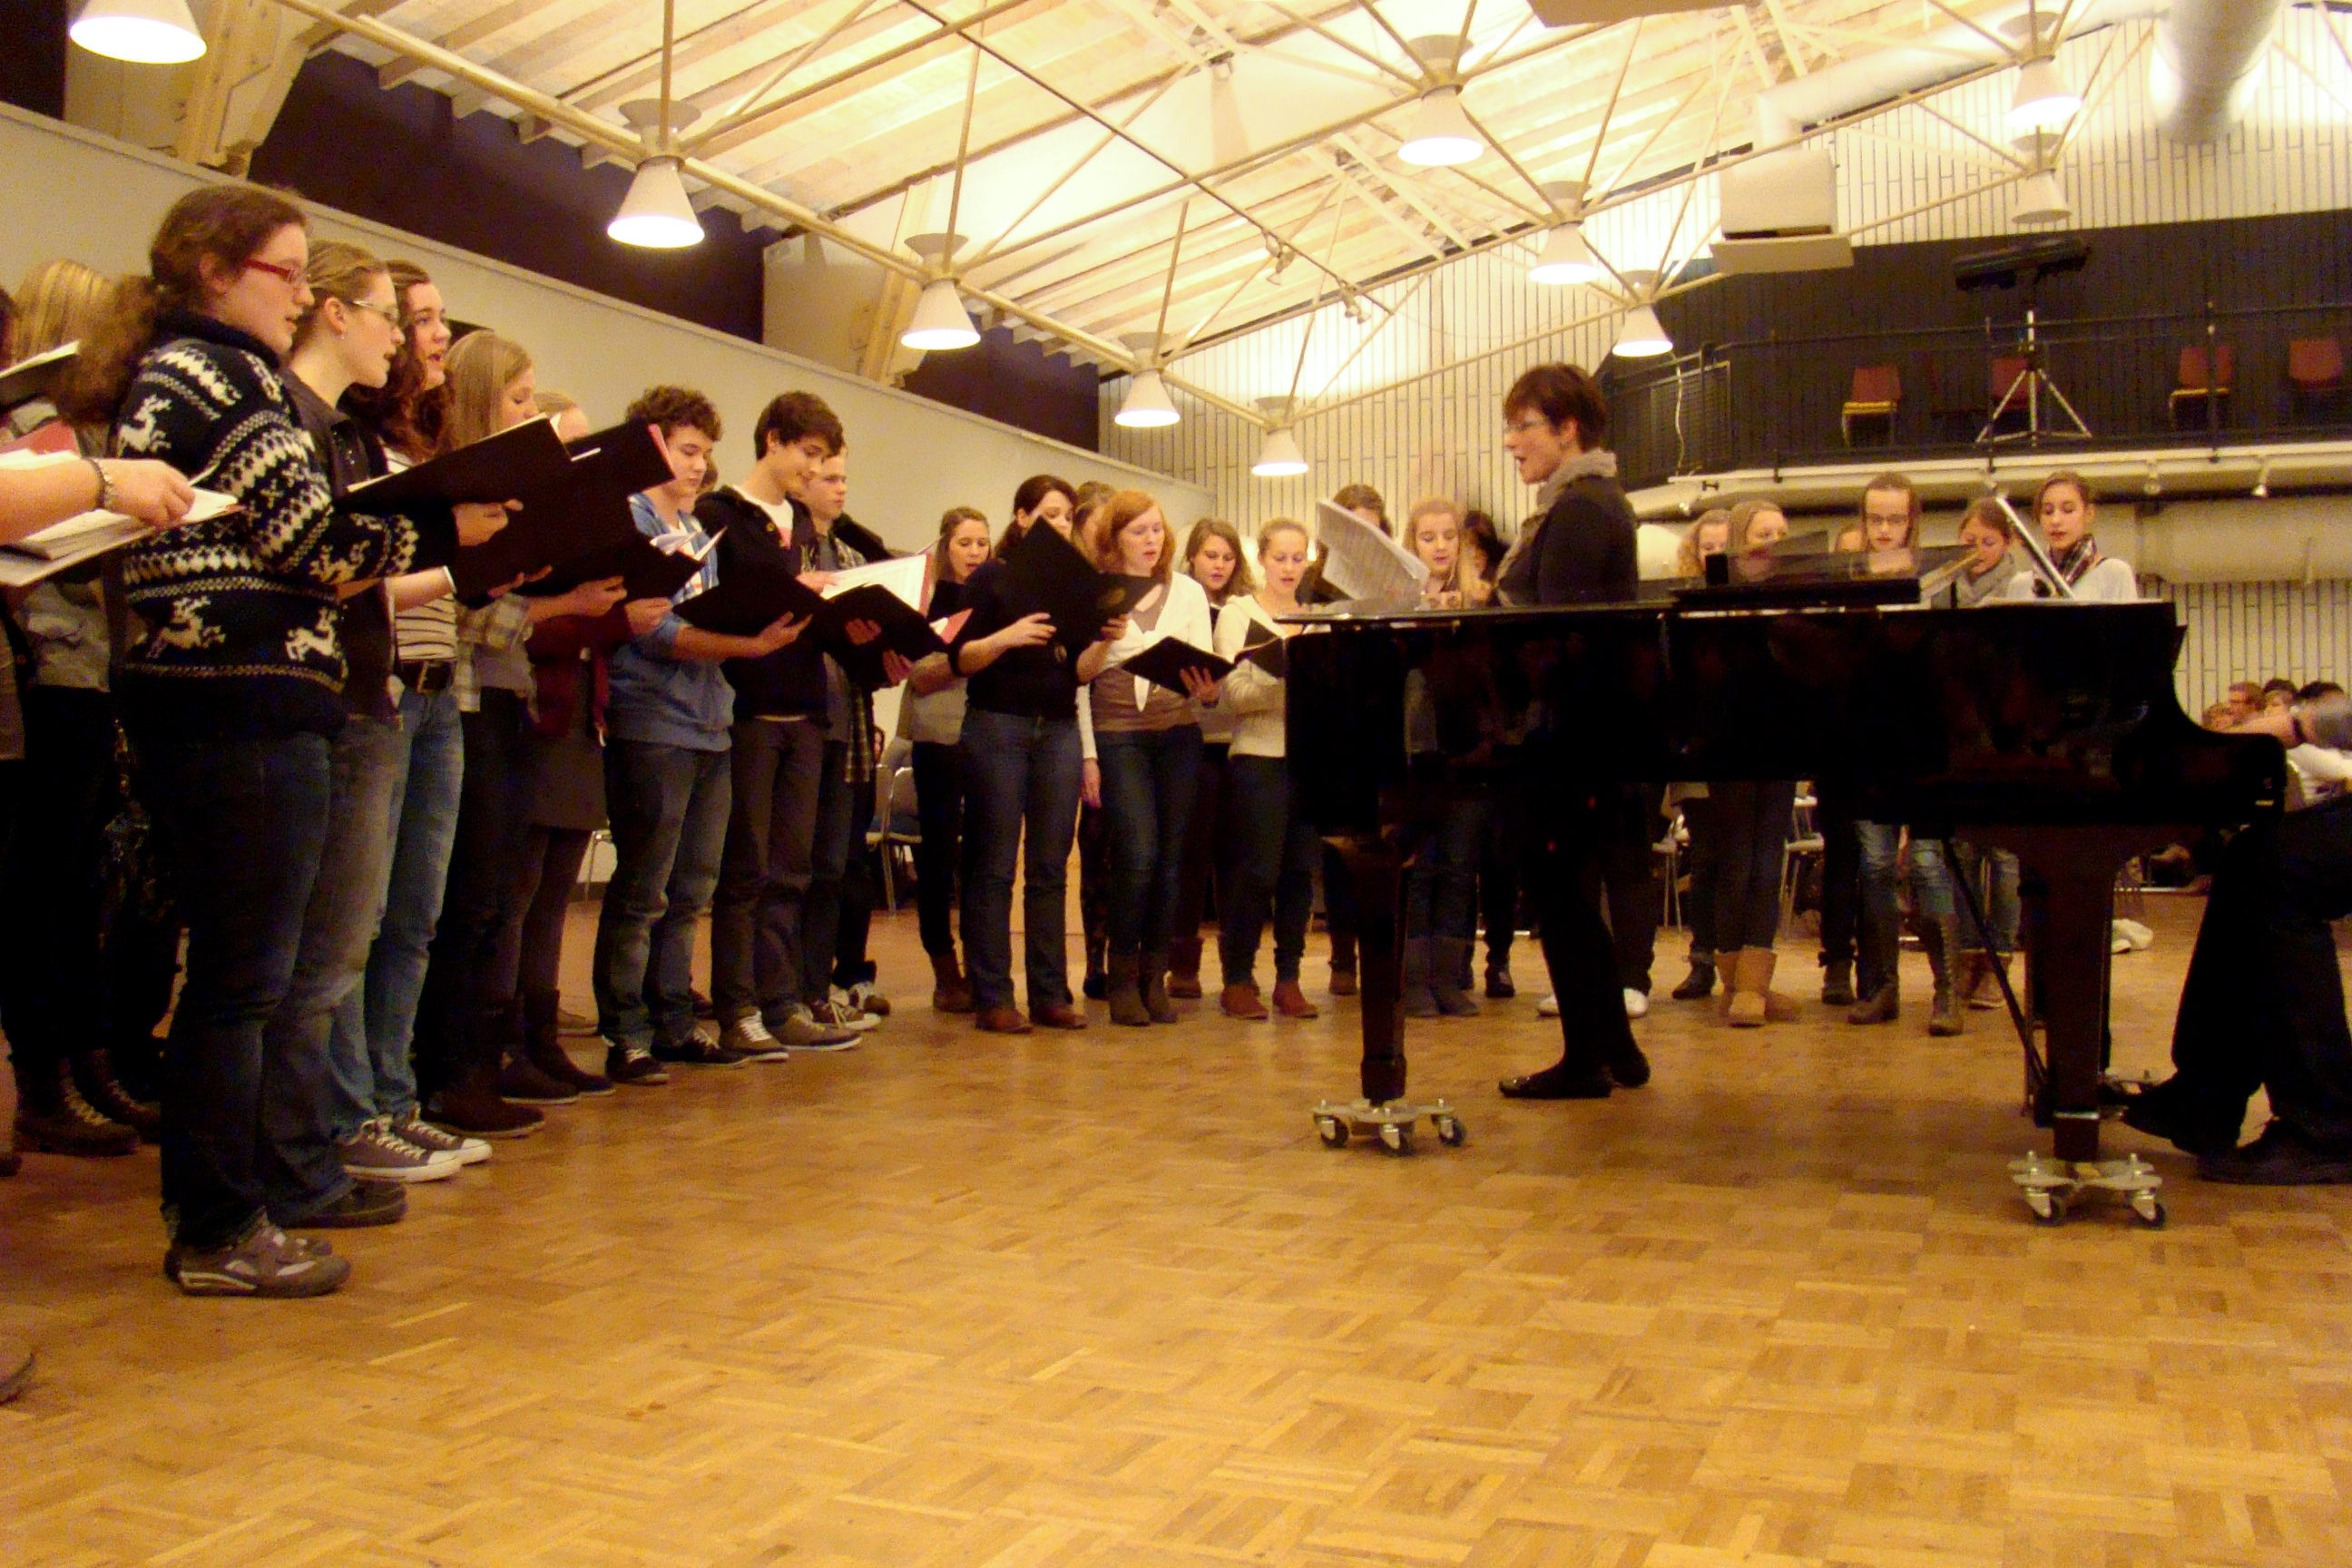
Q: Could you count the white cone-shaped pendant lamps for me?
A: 10